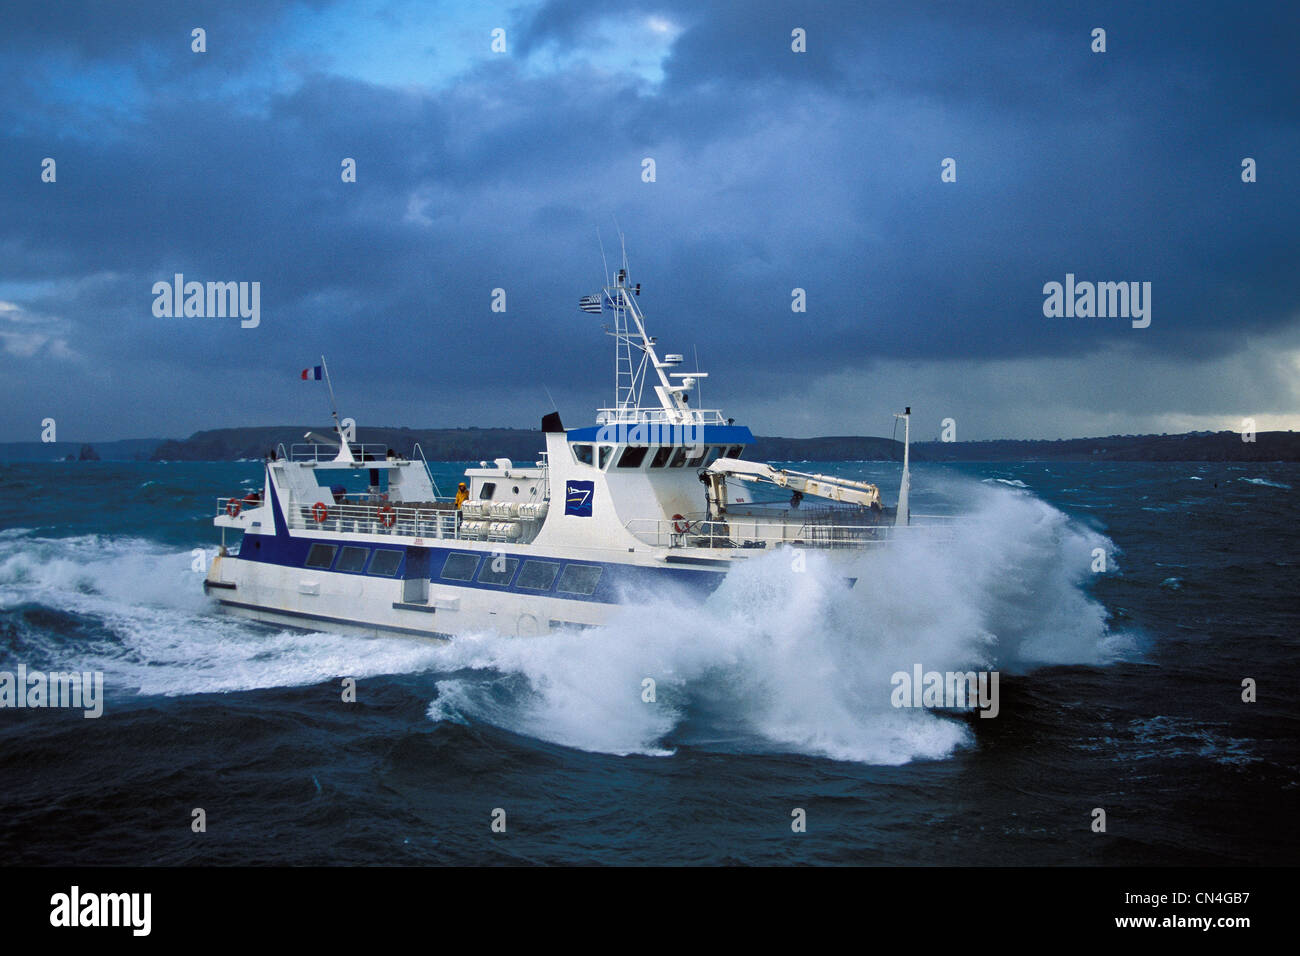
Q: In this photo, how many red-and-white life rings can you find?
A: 4